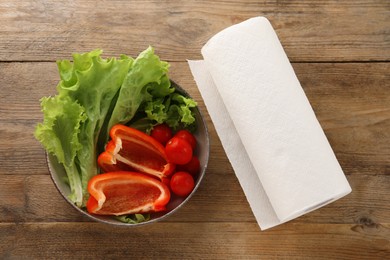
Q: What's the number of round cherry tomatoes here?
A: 5